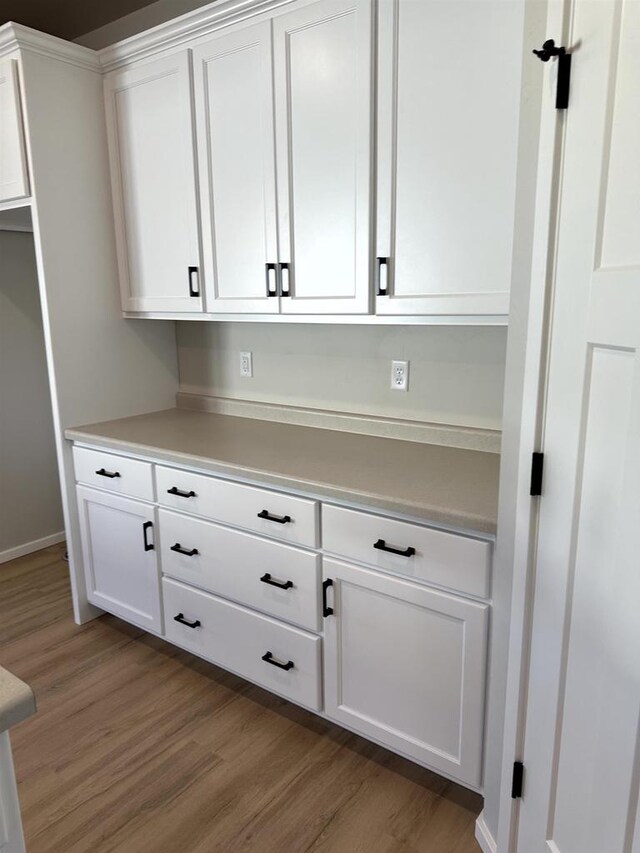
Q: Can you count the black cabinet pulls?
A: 14